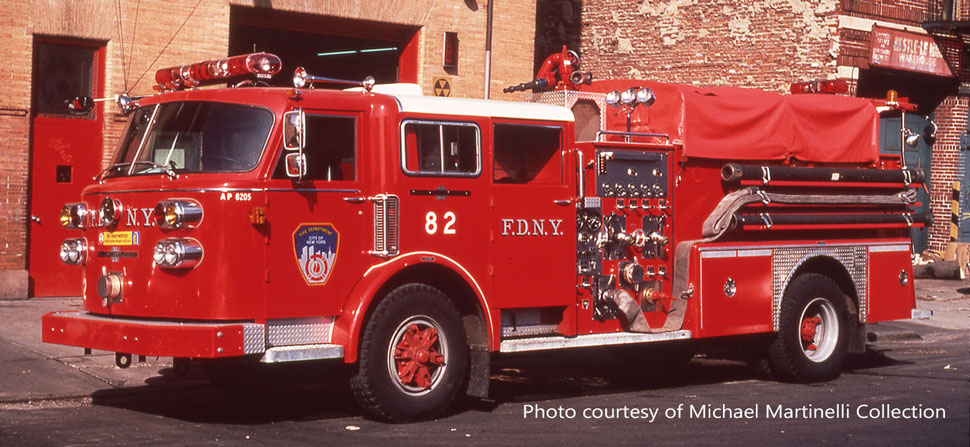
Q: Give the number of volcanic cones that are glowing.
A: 0